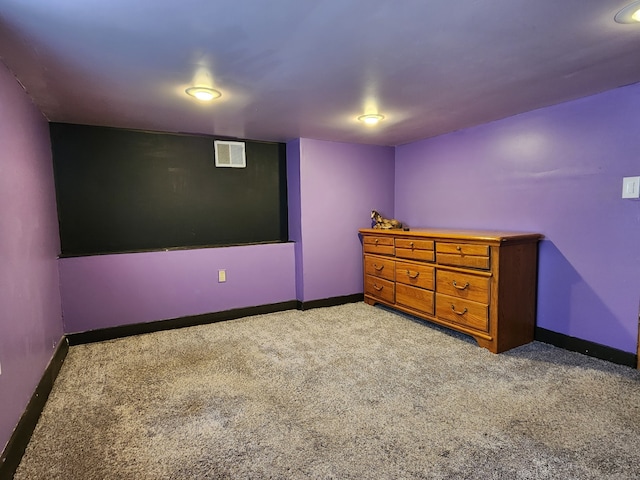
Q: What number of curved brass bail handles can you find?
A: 5